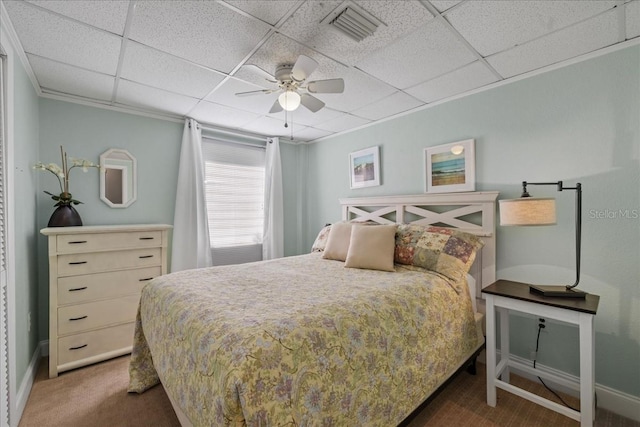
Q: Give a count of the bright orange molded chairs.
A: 0